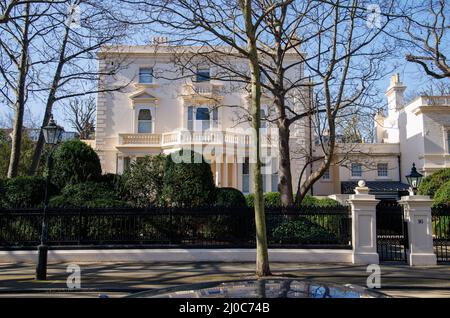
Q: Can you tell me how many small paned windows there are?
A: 3